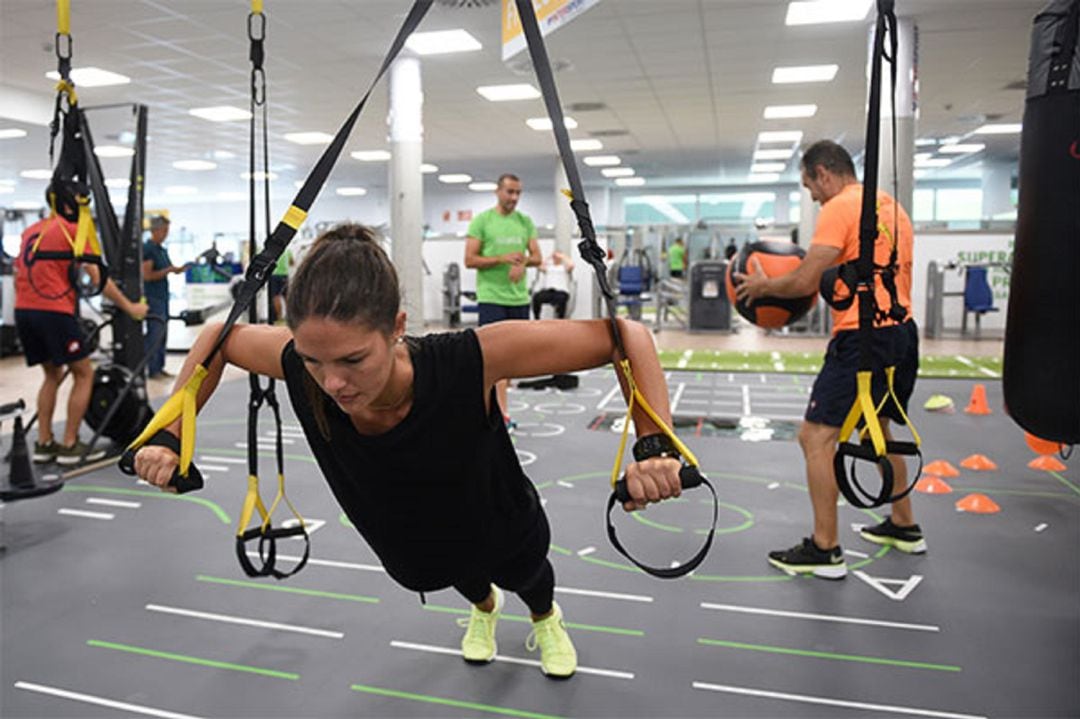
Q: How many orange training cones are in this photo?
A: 6